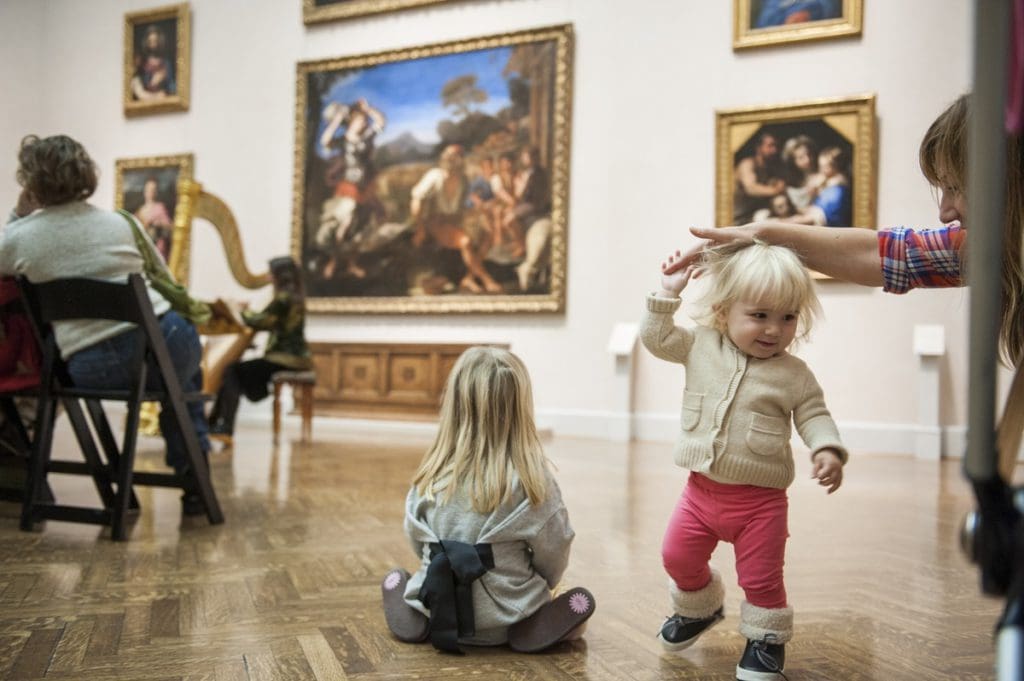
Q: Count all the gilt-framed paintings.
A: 6